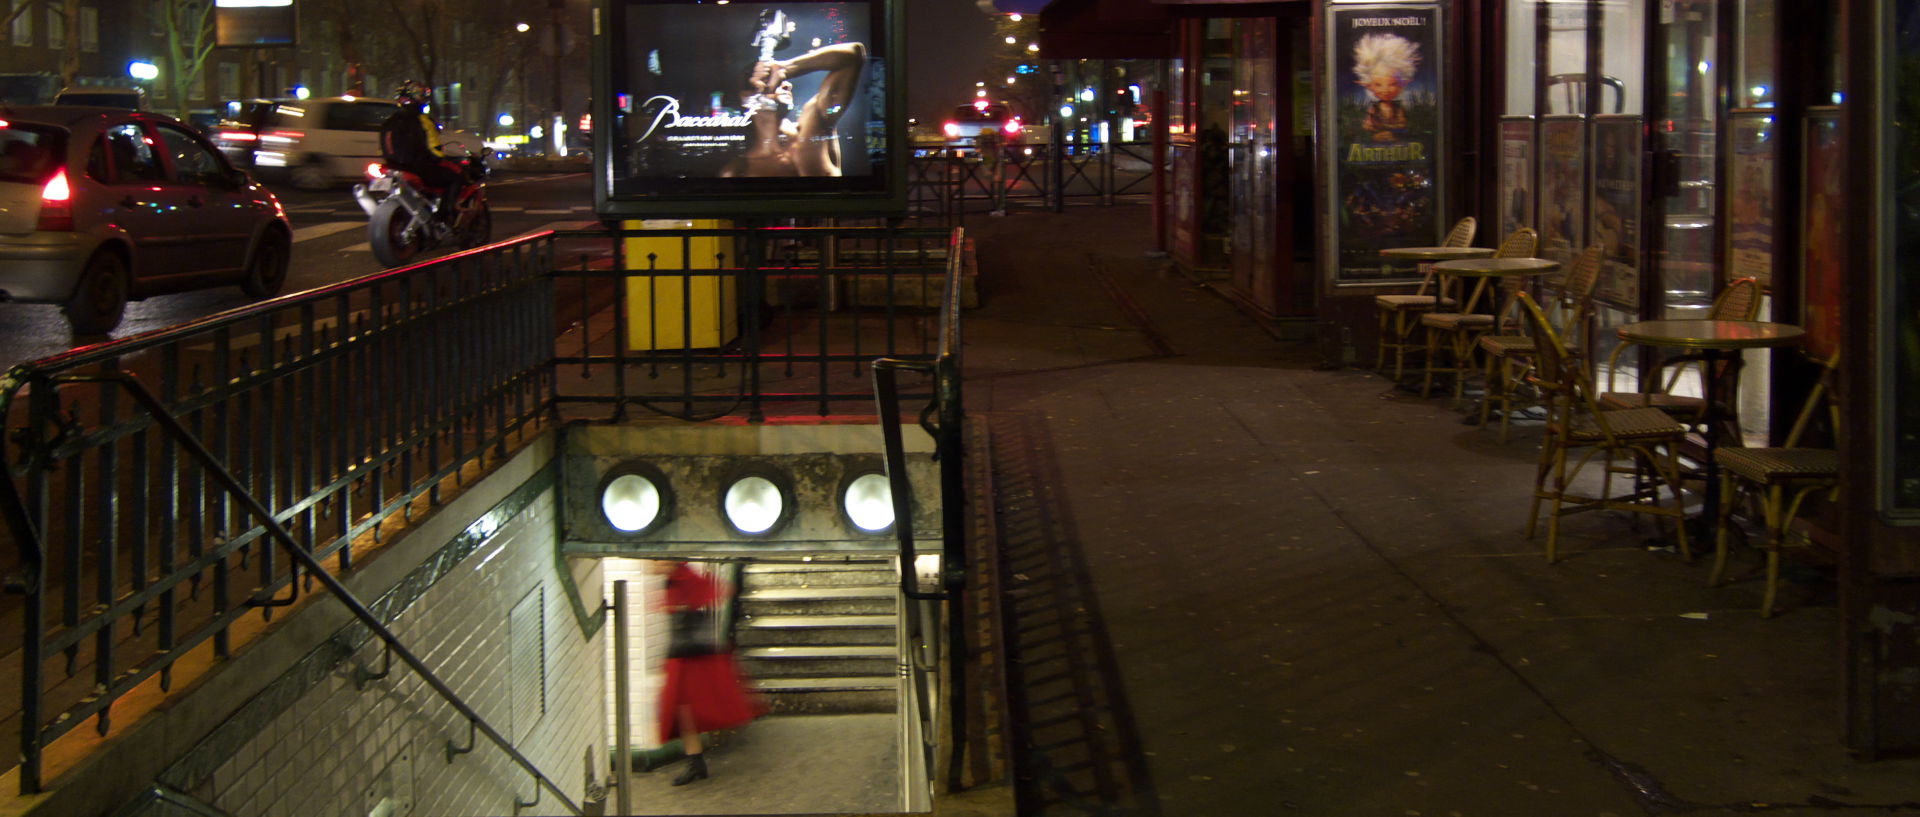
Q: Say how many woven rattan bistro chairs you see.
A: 6